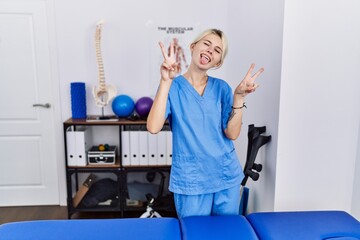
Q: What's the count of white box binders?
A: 8